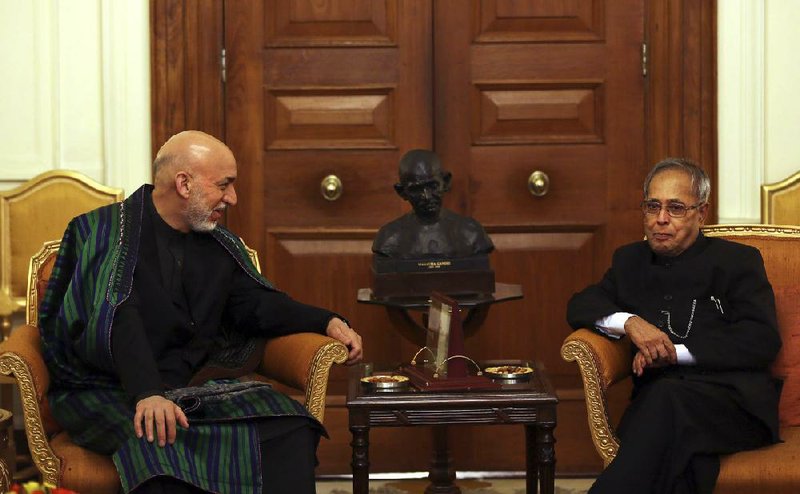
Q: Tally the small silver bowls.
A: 2